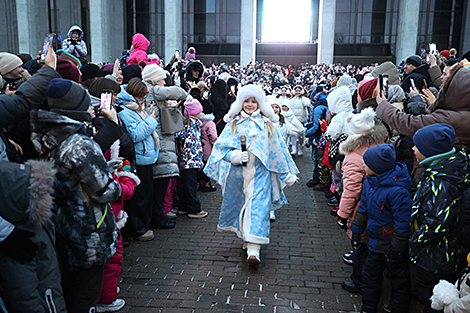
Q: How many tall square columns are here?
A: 6